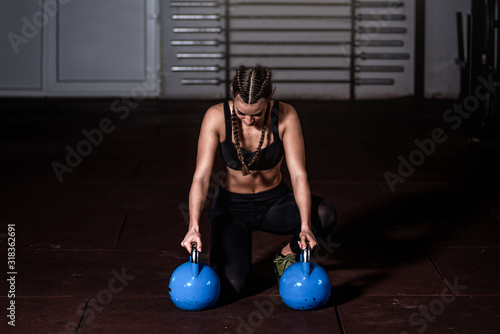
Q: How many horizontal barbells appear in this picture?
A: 7